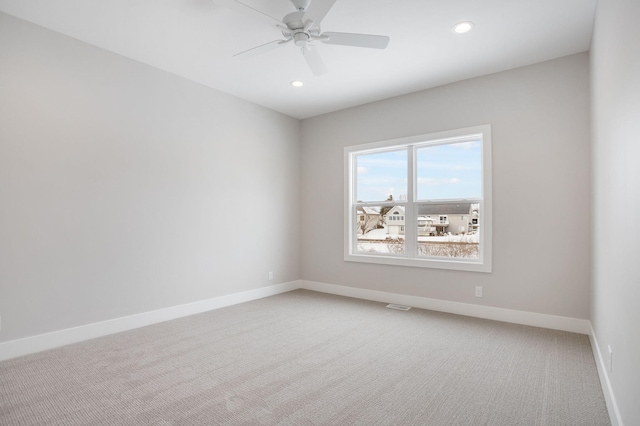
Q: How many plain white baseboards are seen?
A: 3